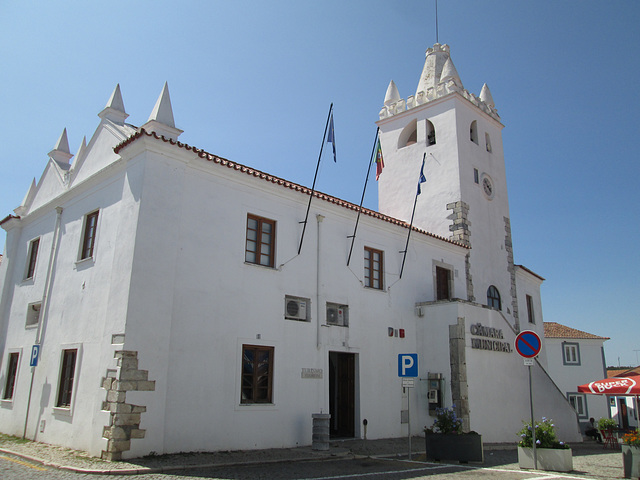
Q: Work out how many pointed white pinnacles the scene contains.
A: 8